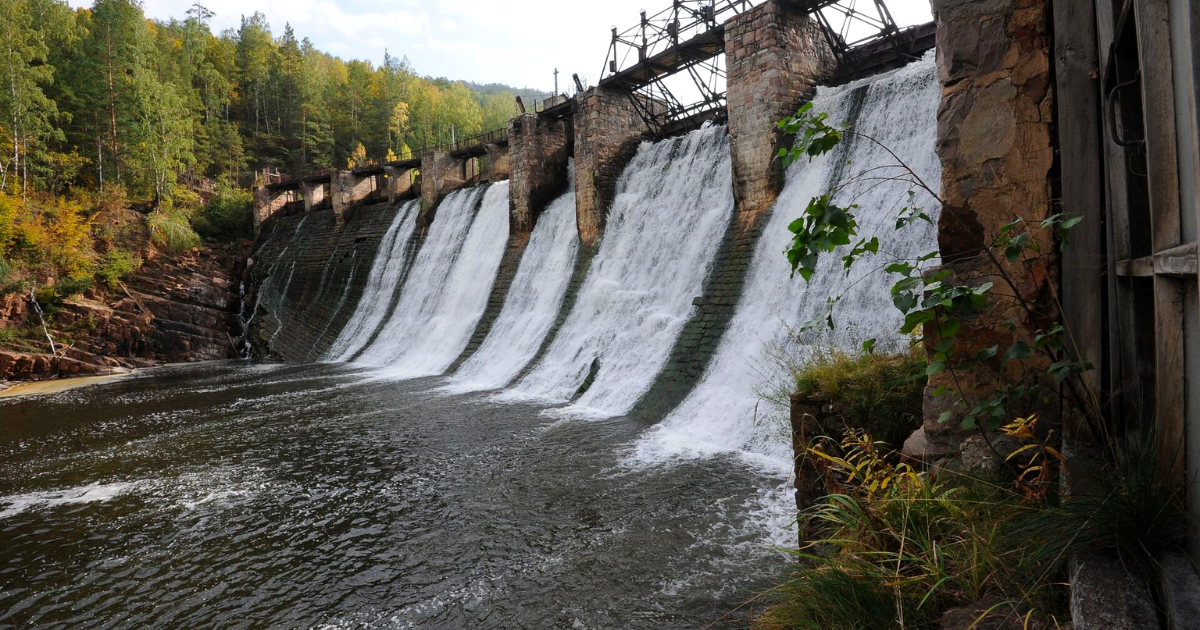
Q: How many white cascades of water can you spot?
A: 5